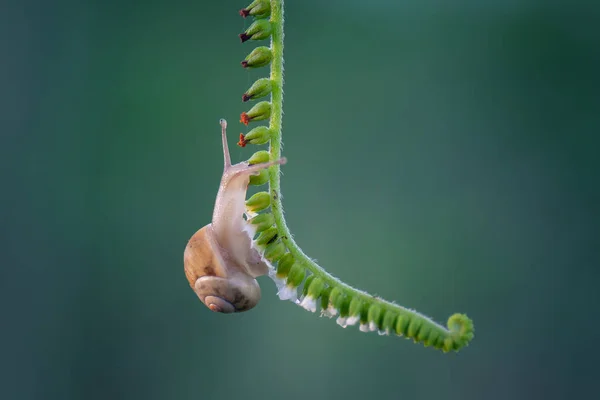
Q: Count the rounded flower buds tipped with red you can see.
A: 6